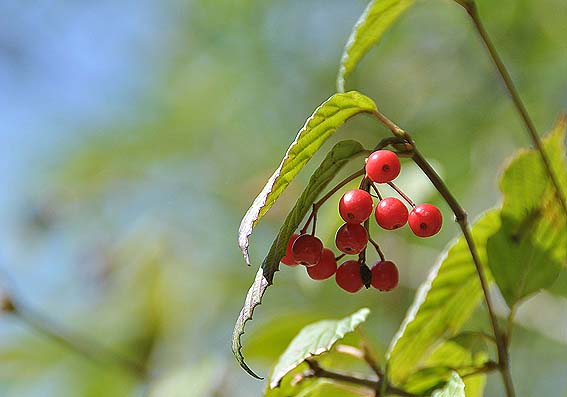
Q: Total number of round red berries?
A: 10